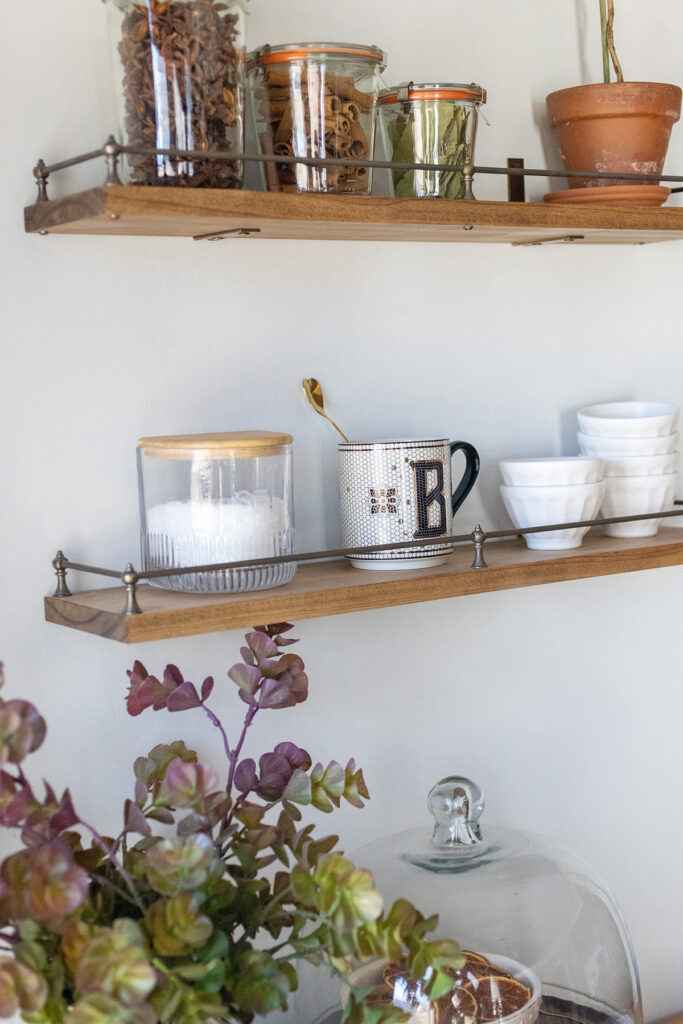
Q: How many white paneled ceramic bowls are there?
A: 6